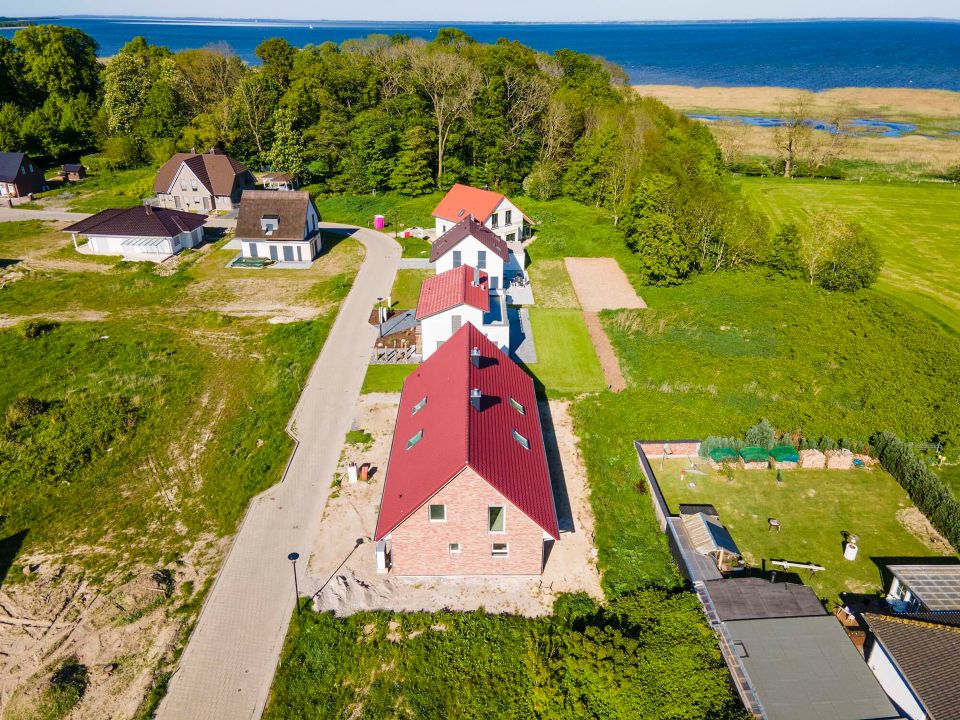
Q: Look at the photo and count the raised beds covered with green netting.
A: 3